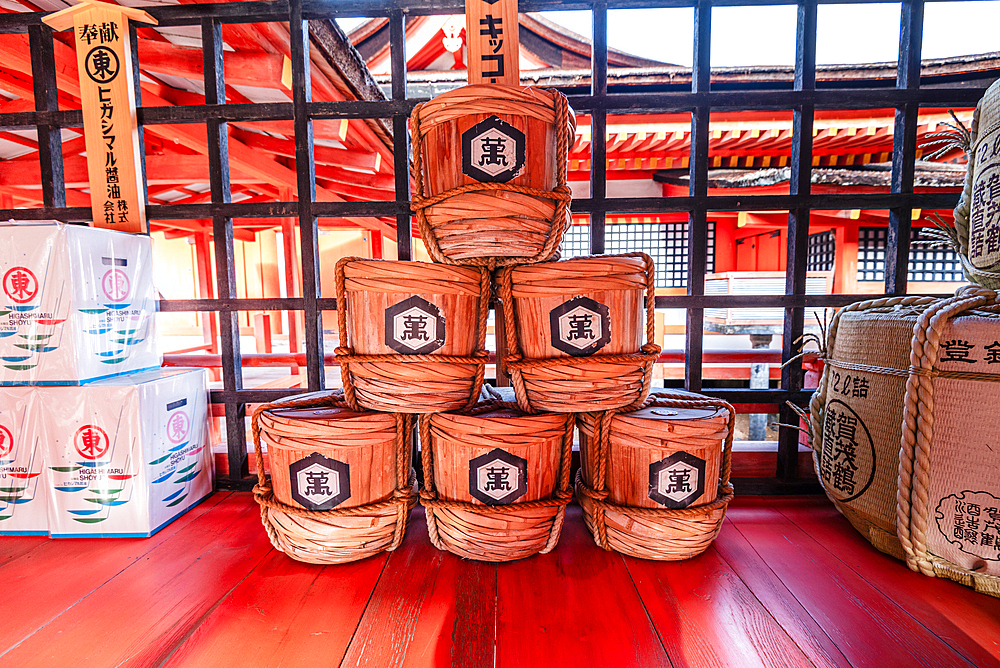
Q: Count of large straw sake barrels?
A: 2